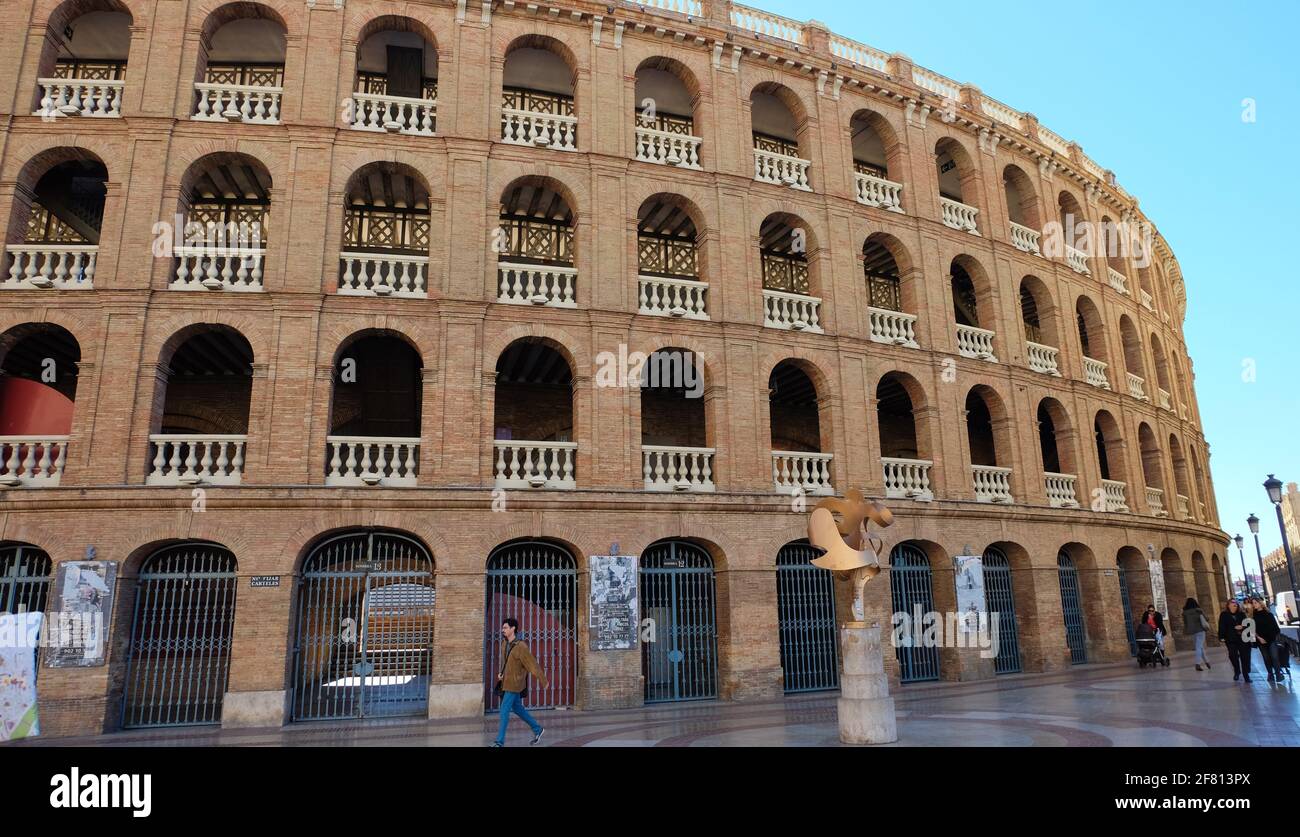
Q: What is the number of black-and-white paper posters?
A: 4